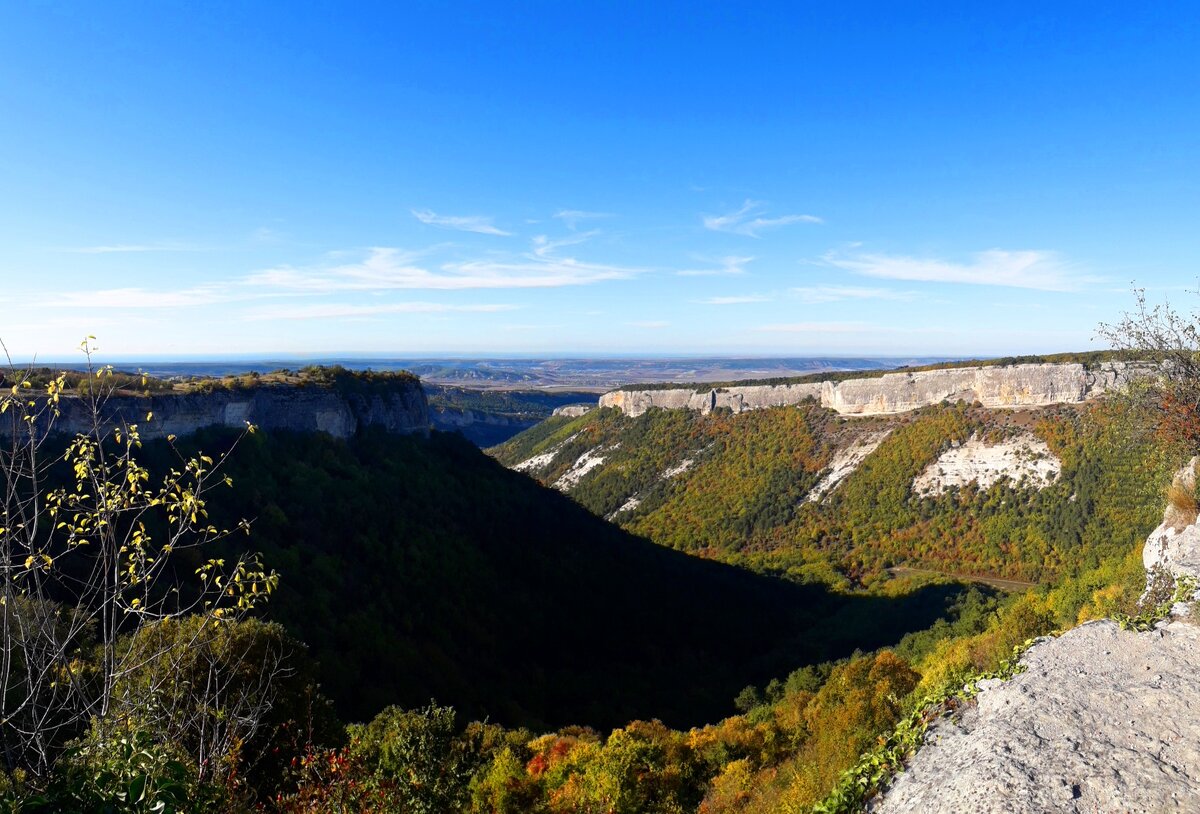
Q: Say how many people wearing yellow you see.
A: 0